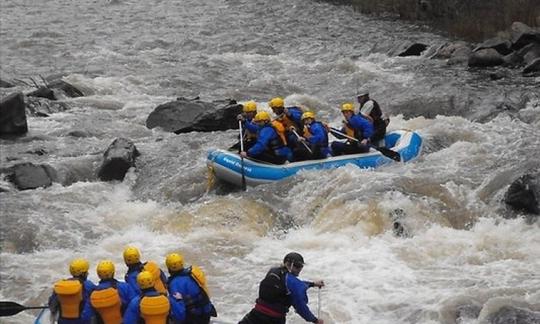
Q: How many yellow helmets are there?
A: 10